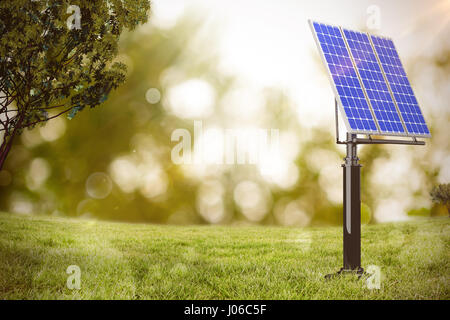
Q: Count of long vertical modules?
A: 3